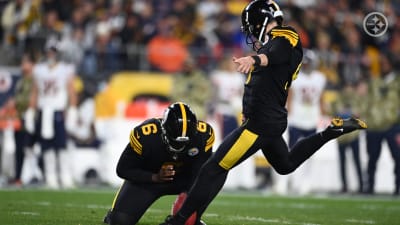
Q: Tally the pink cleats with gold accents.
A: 0